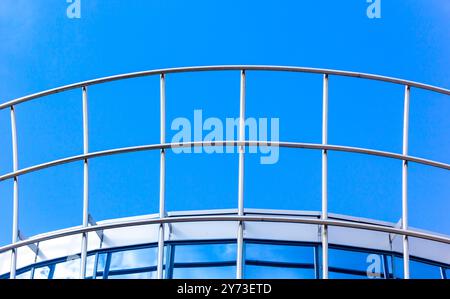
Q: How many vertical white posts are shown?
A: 6